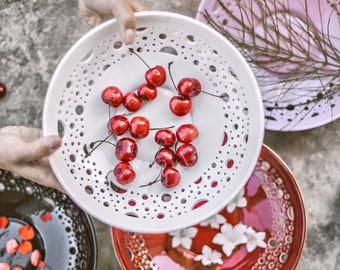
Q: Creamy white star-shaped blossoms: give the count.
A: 6